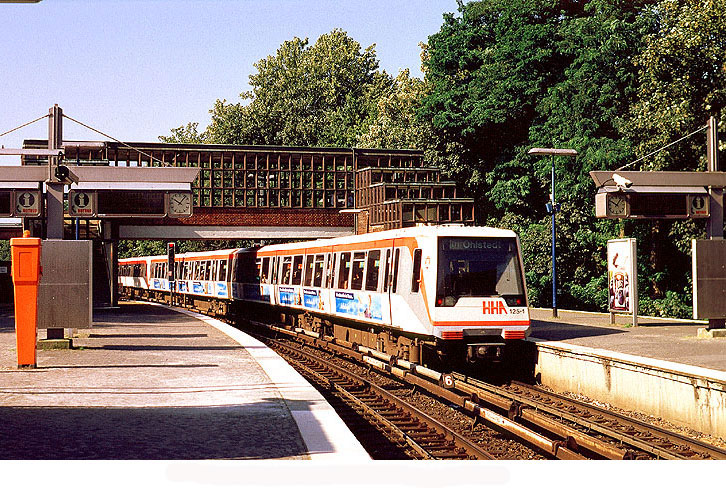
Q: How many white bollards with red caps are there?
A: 0